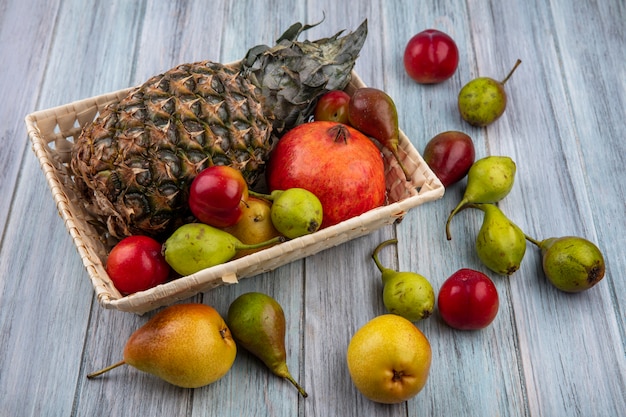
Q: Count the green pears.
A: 8